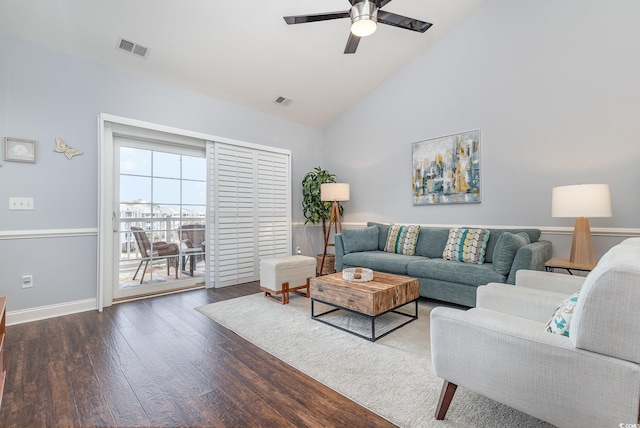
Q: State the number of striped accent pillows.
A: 2